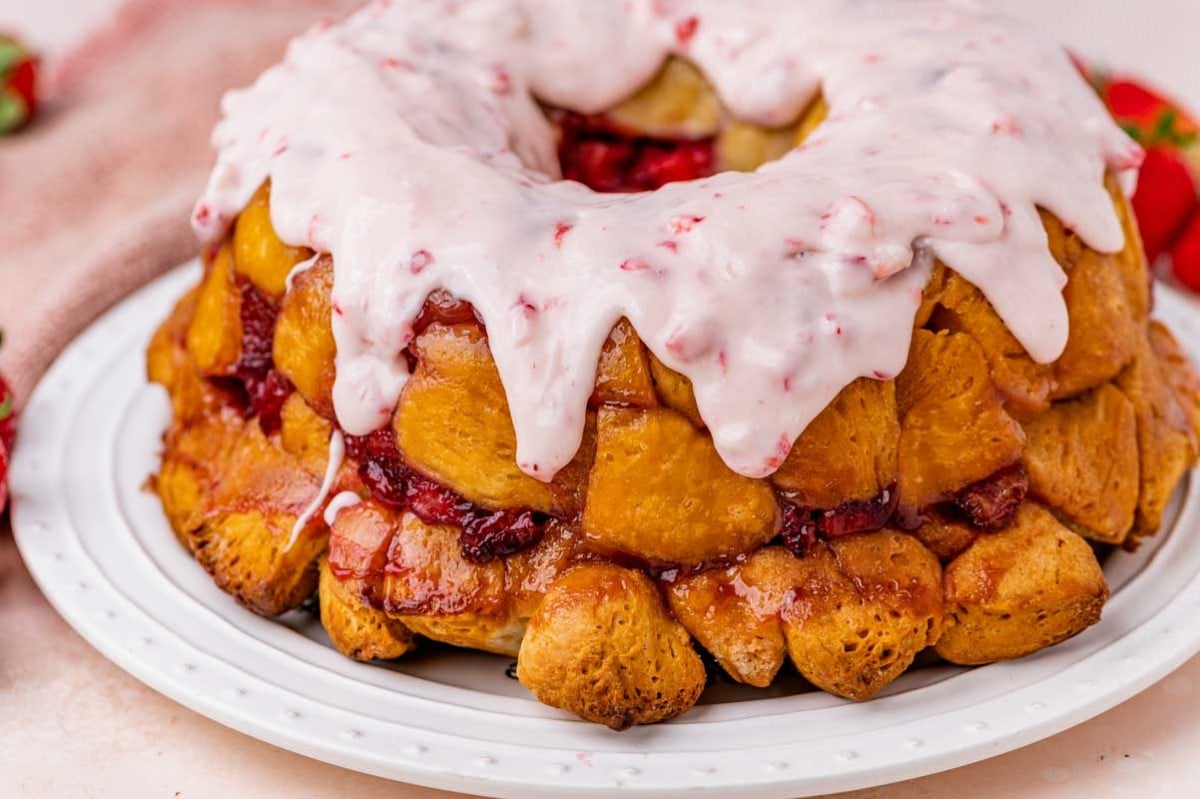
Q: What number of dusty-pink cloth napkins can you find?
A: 1